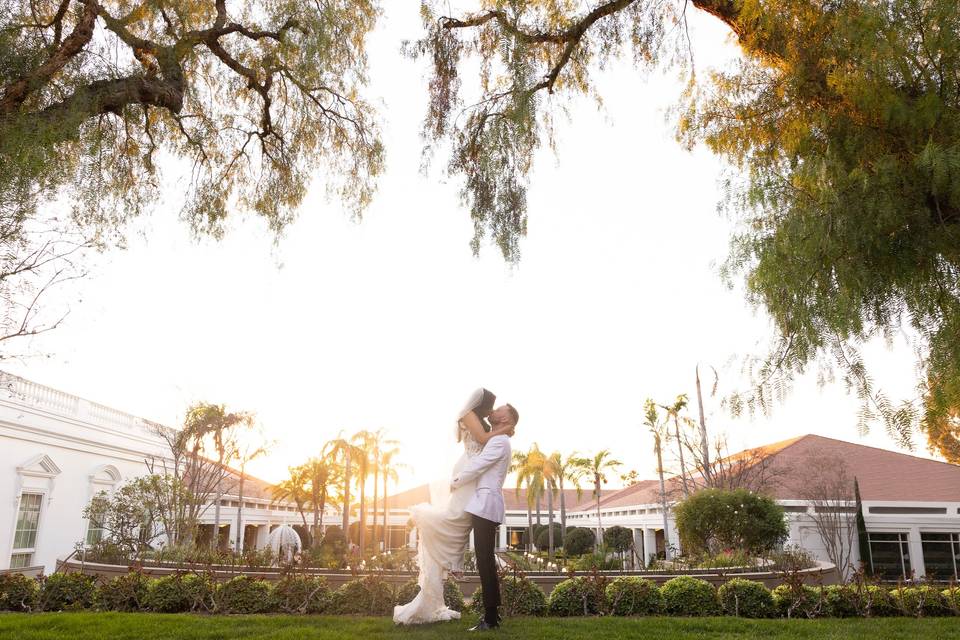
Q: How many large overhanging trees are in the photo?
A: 2